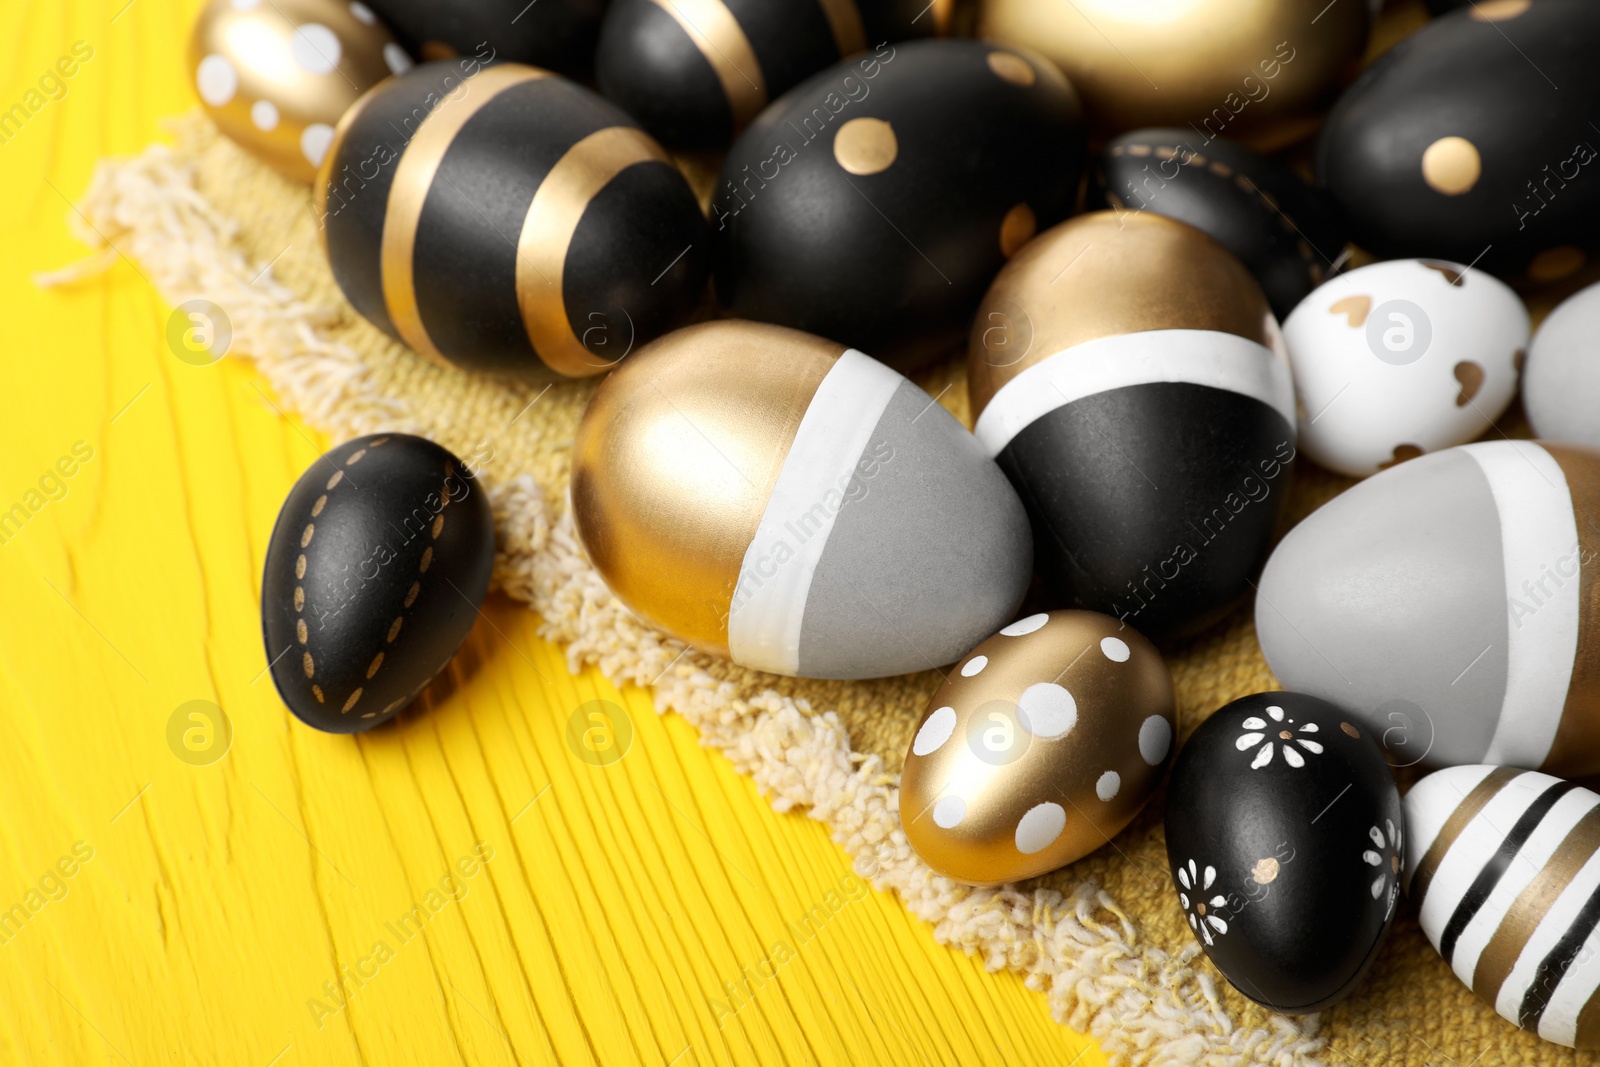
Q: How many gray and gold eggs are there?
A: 2